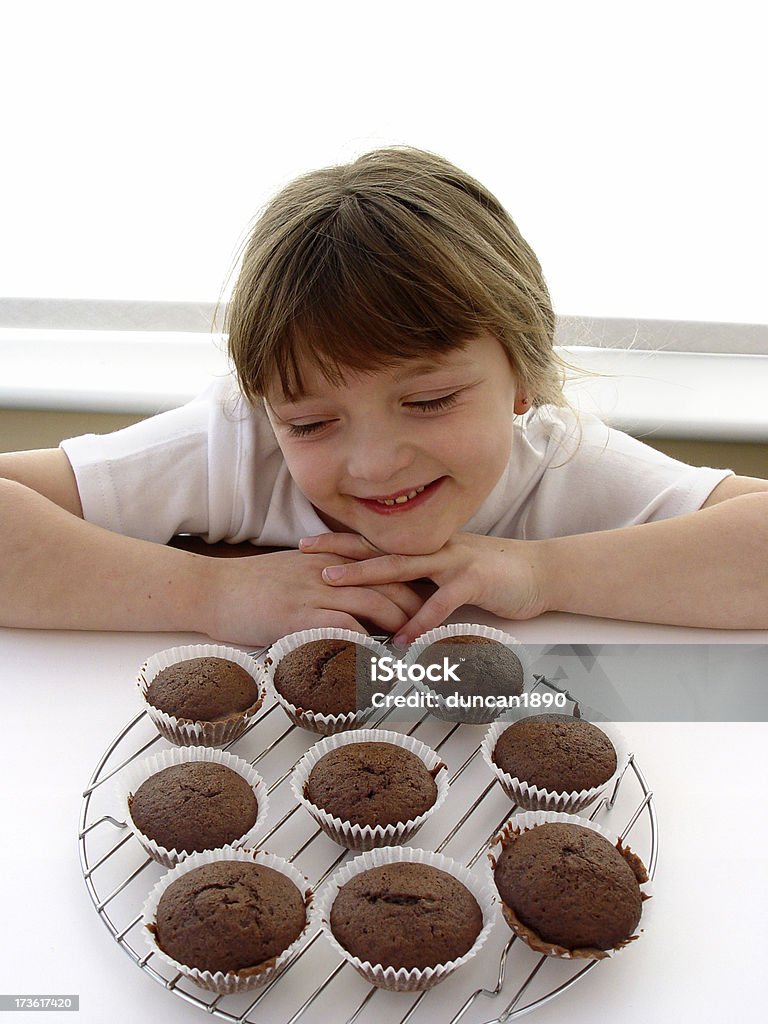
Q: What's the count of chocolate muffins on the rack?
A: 9